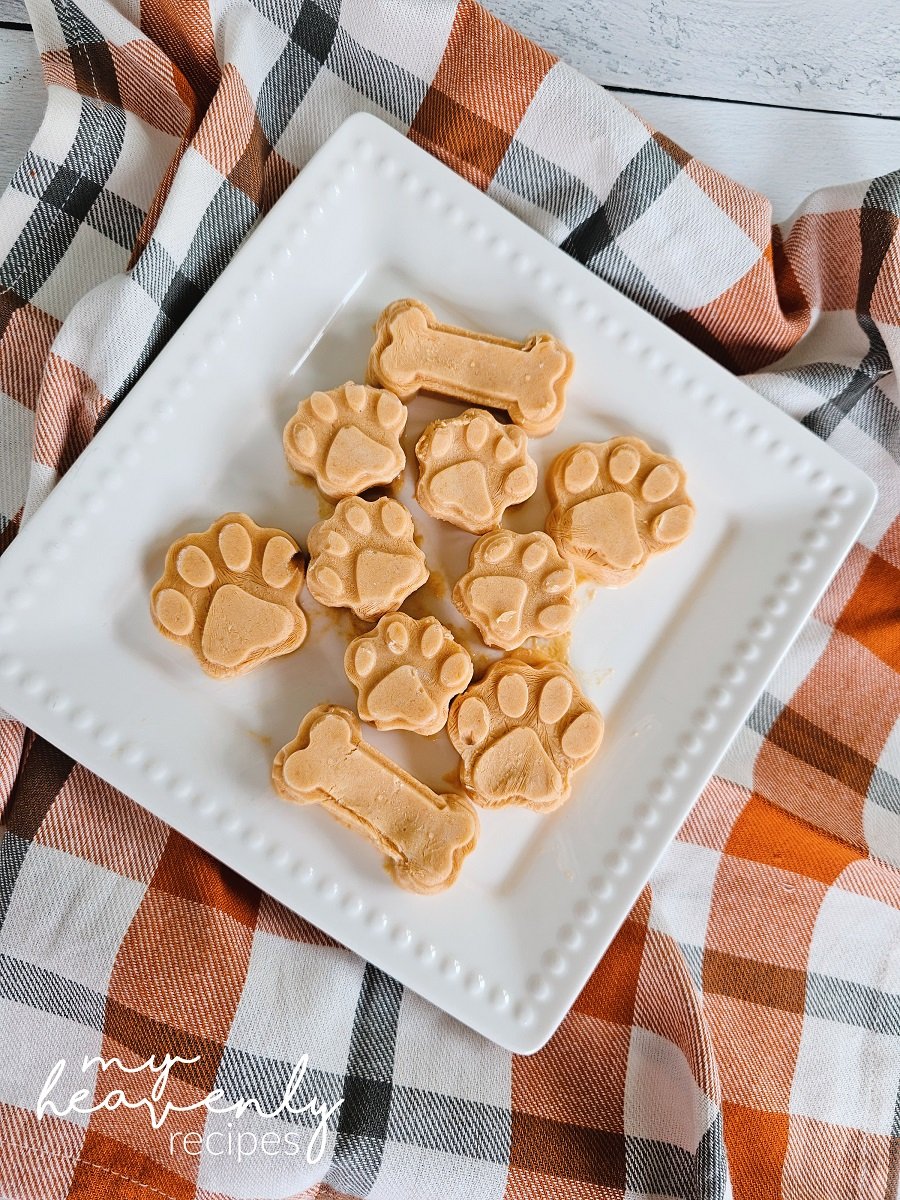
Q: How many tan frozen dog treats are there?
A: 10